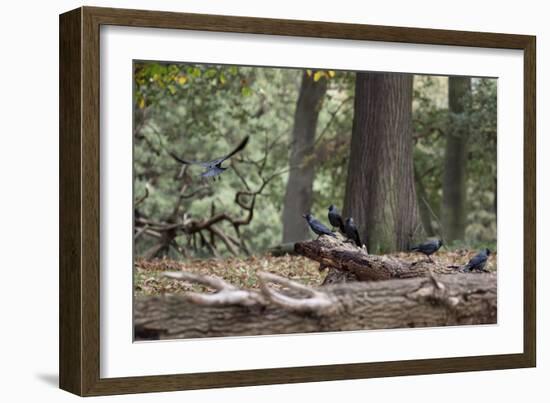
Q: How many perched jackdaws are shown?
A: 5